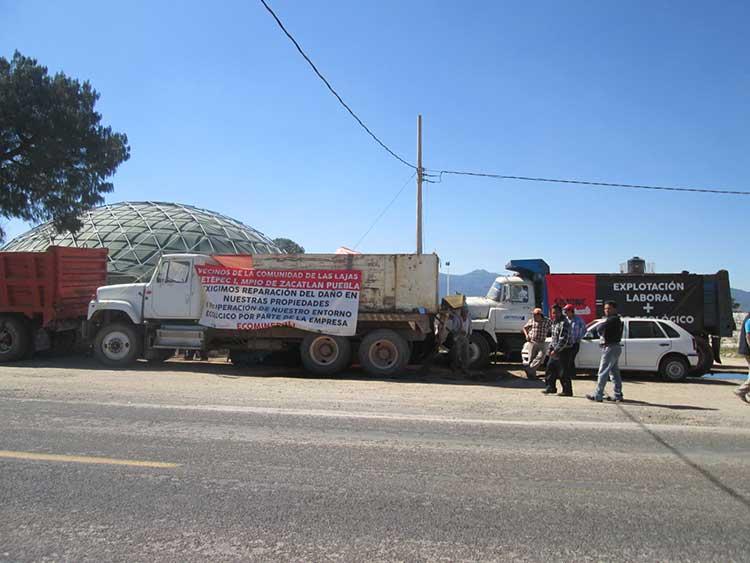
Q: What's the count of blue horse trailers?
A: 0